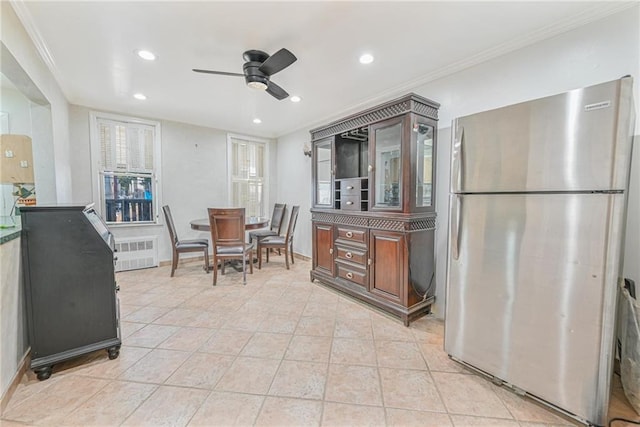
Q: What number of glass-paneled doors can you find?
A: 2